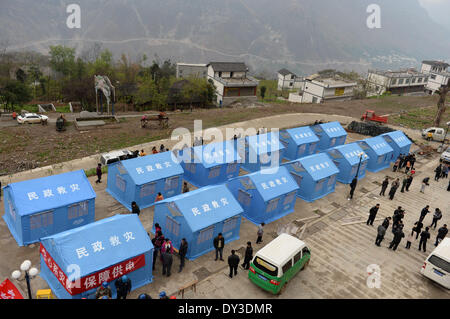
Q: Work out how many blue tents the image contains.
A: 13